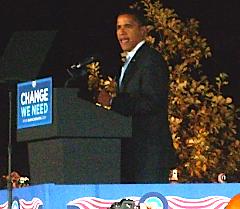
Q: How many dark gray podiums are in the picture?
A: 1